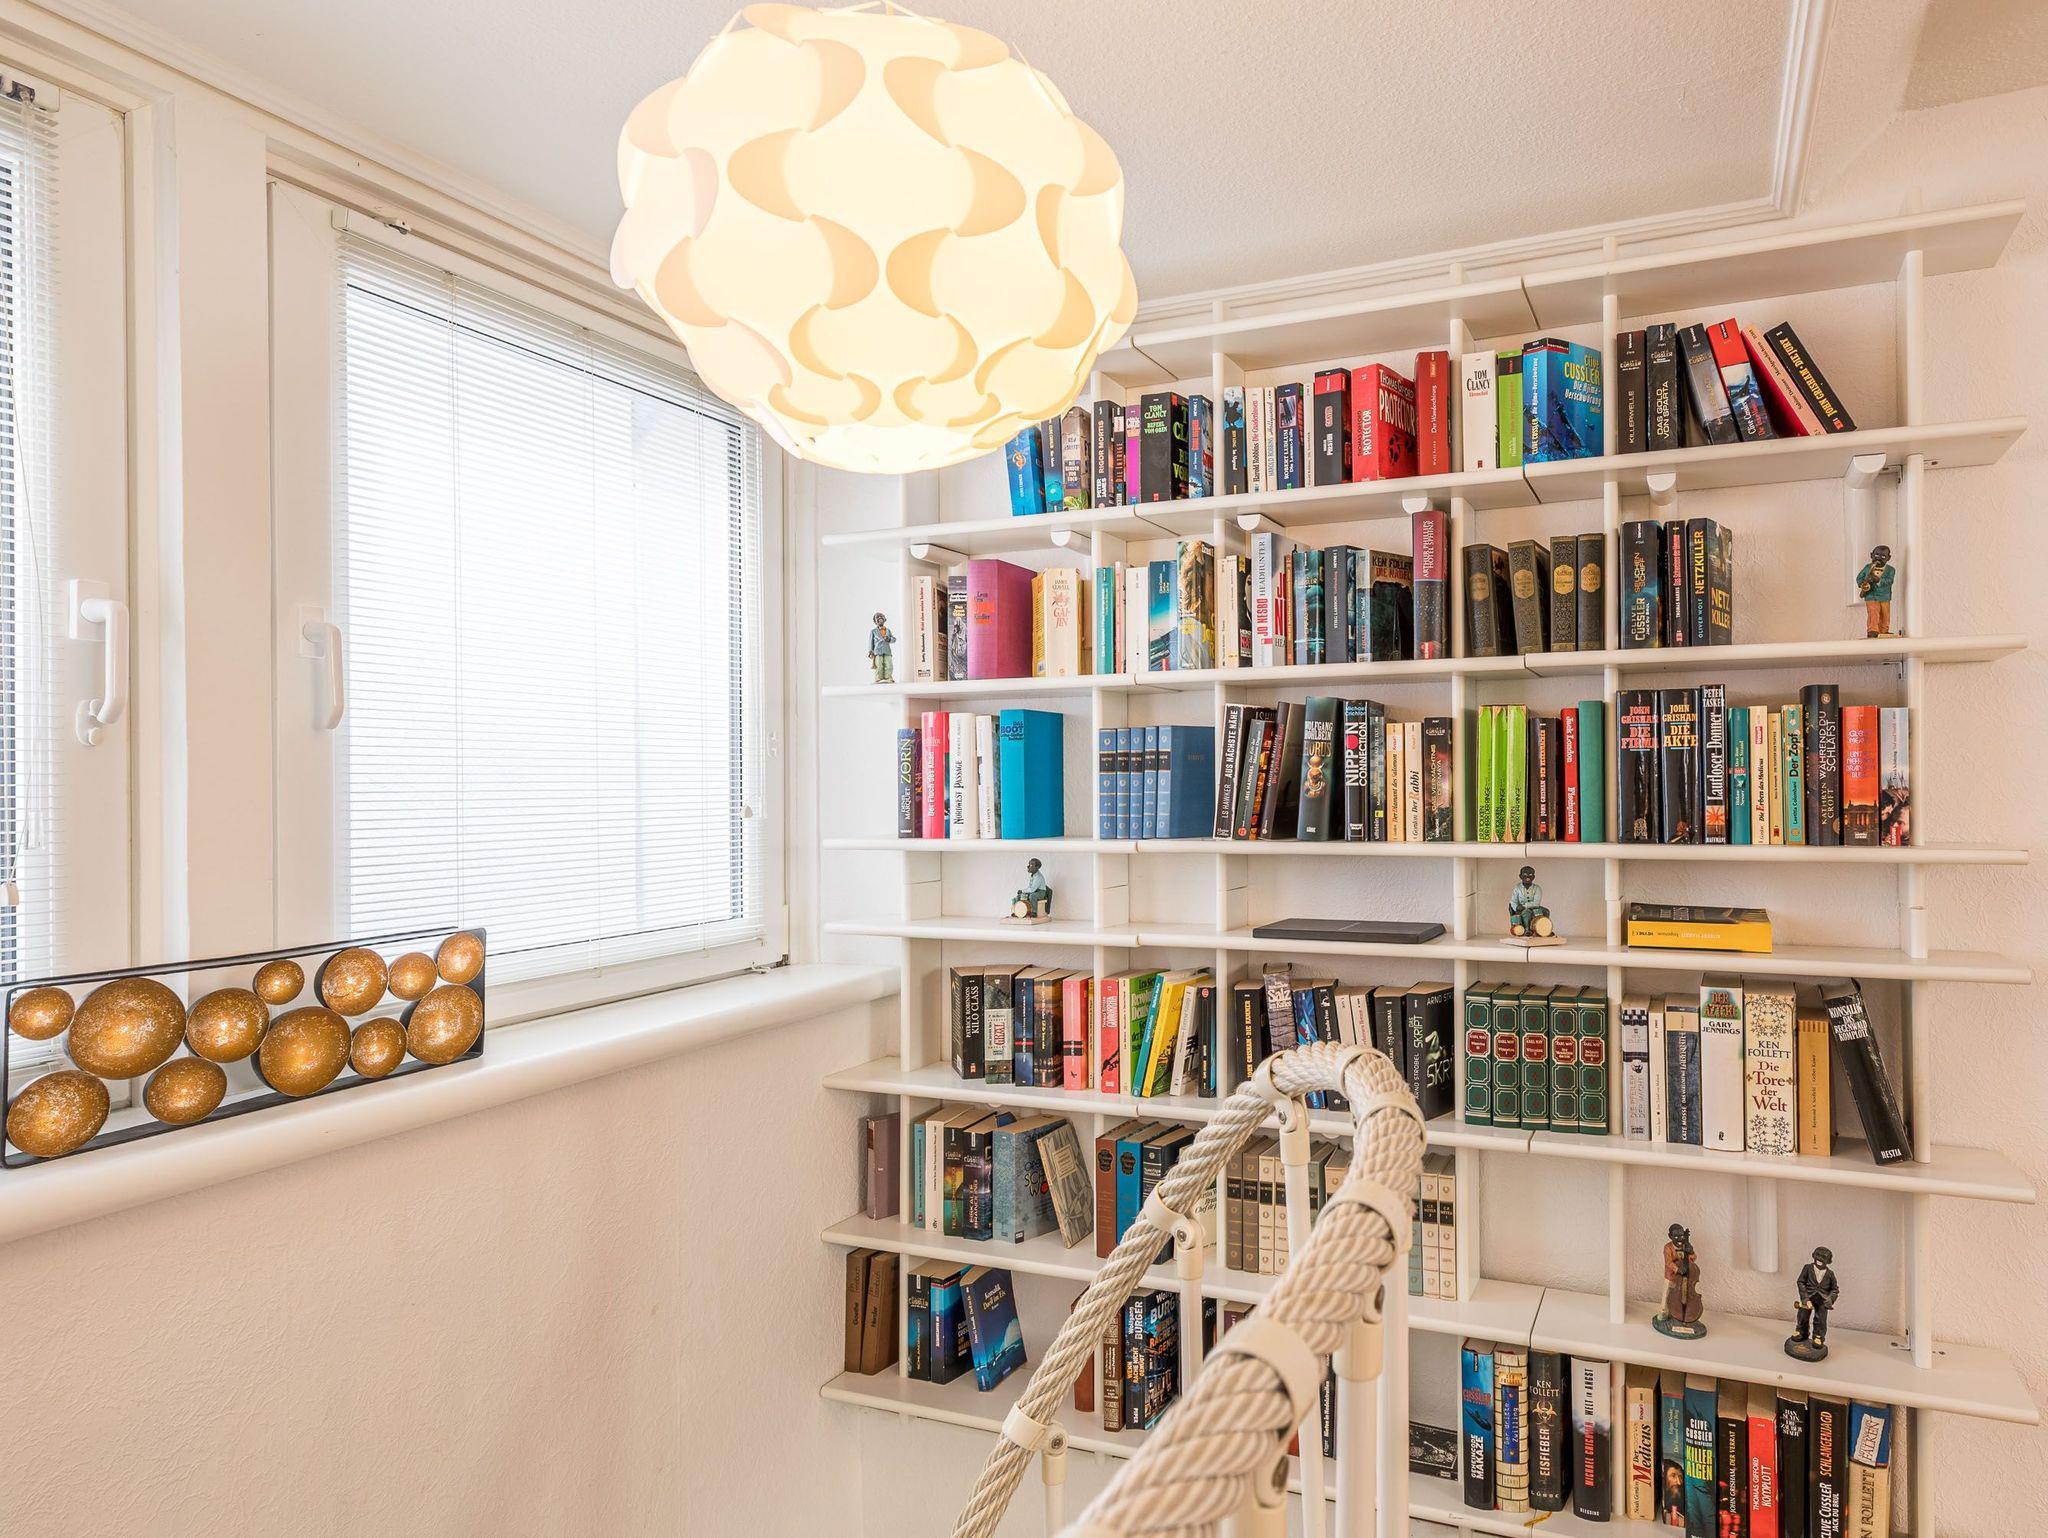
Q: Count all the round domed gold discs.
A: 12